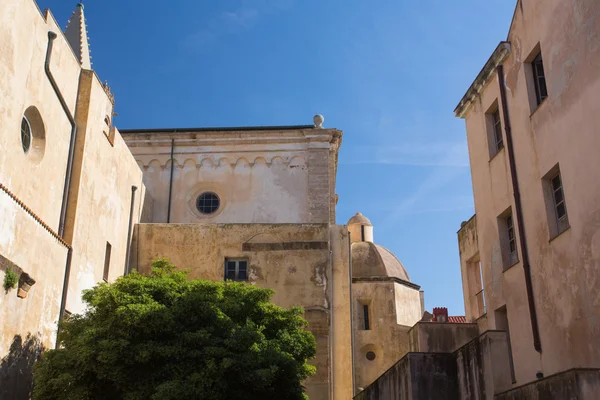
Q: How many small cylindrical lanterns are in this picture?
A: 1